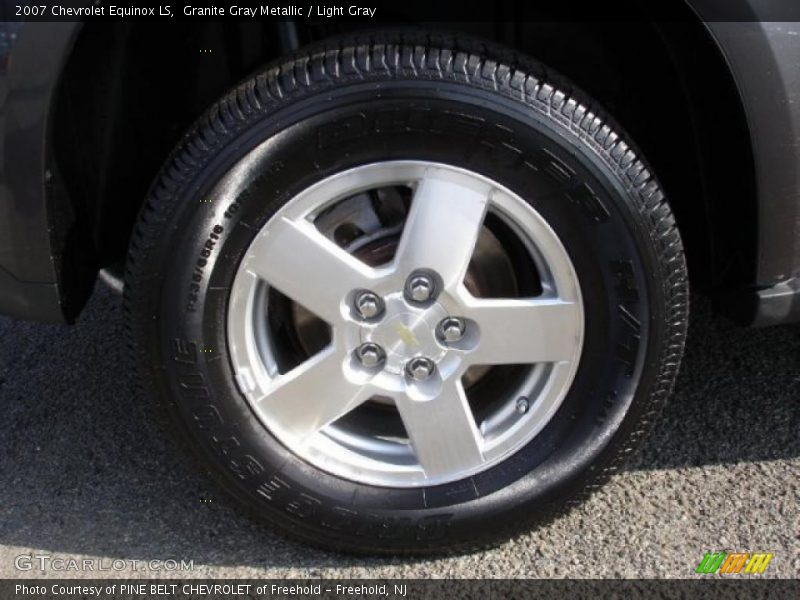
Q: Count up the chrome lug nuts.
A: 5